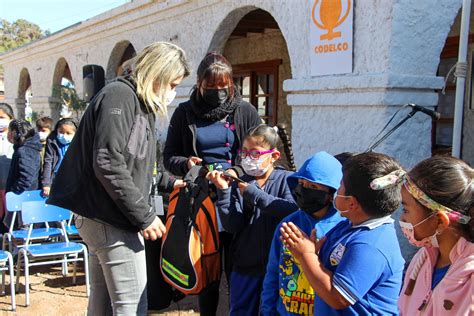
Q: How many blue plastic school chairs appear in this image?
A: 4